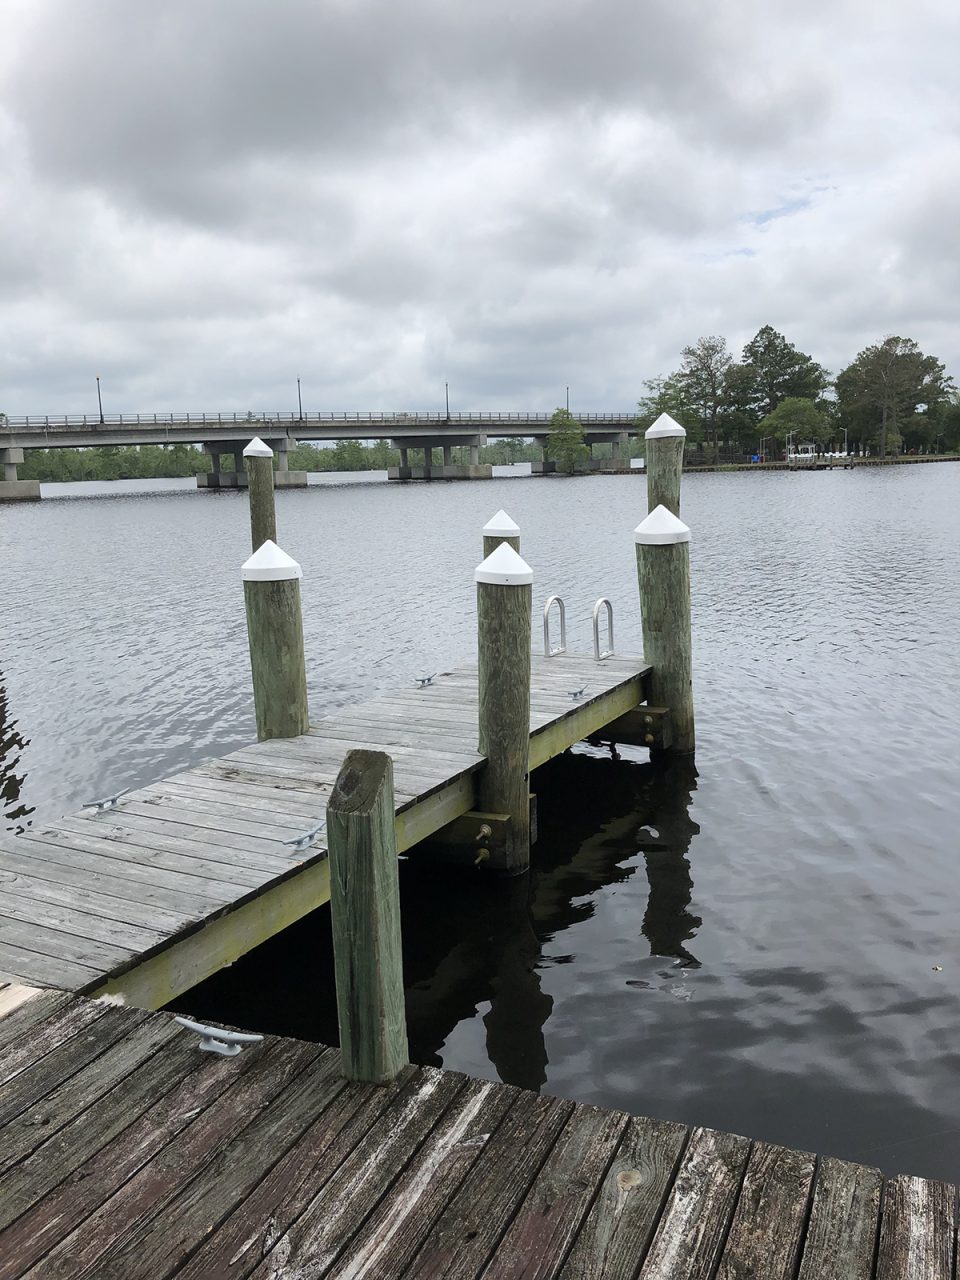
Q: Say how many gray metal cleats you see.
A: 5